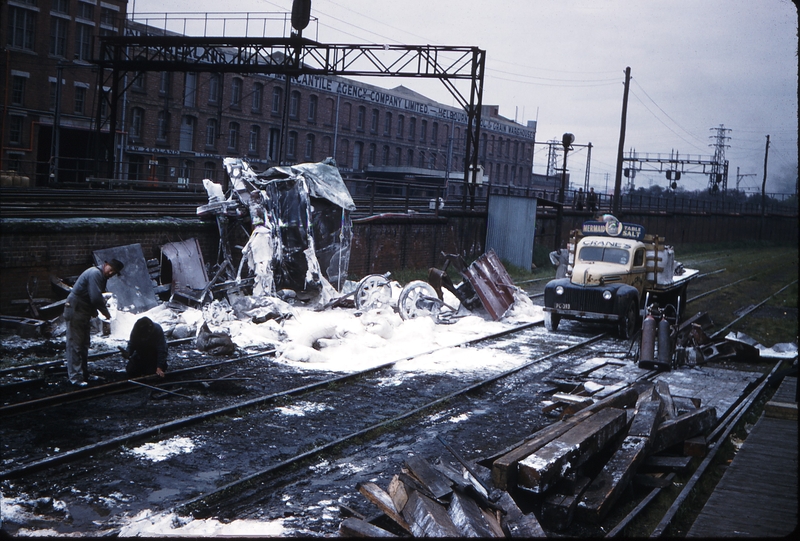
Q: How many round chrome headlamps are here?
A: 2